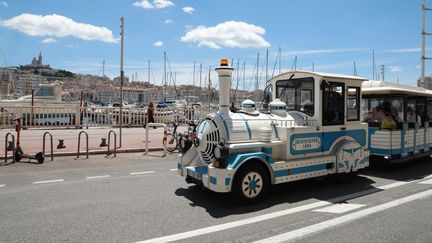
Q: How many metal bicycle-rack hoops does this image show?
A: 4